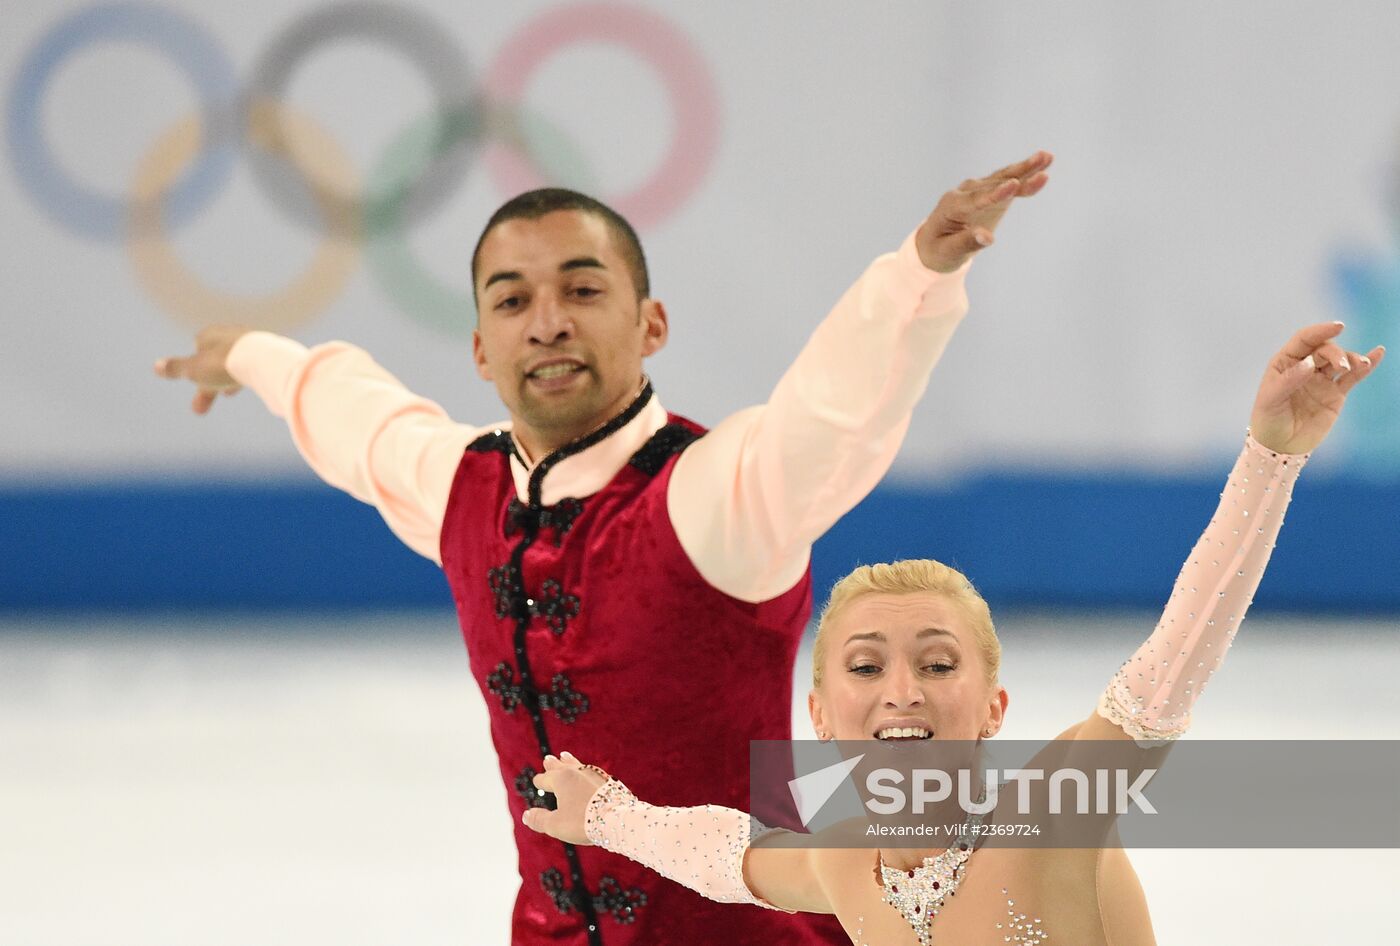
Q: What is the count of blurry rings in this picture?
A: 5